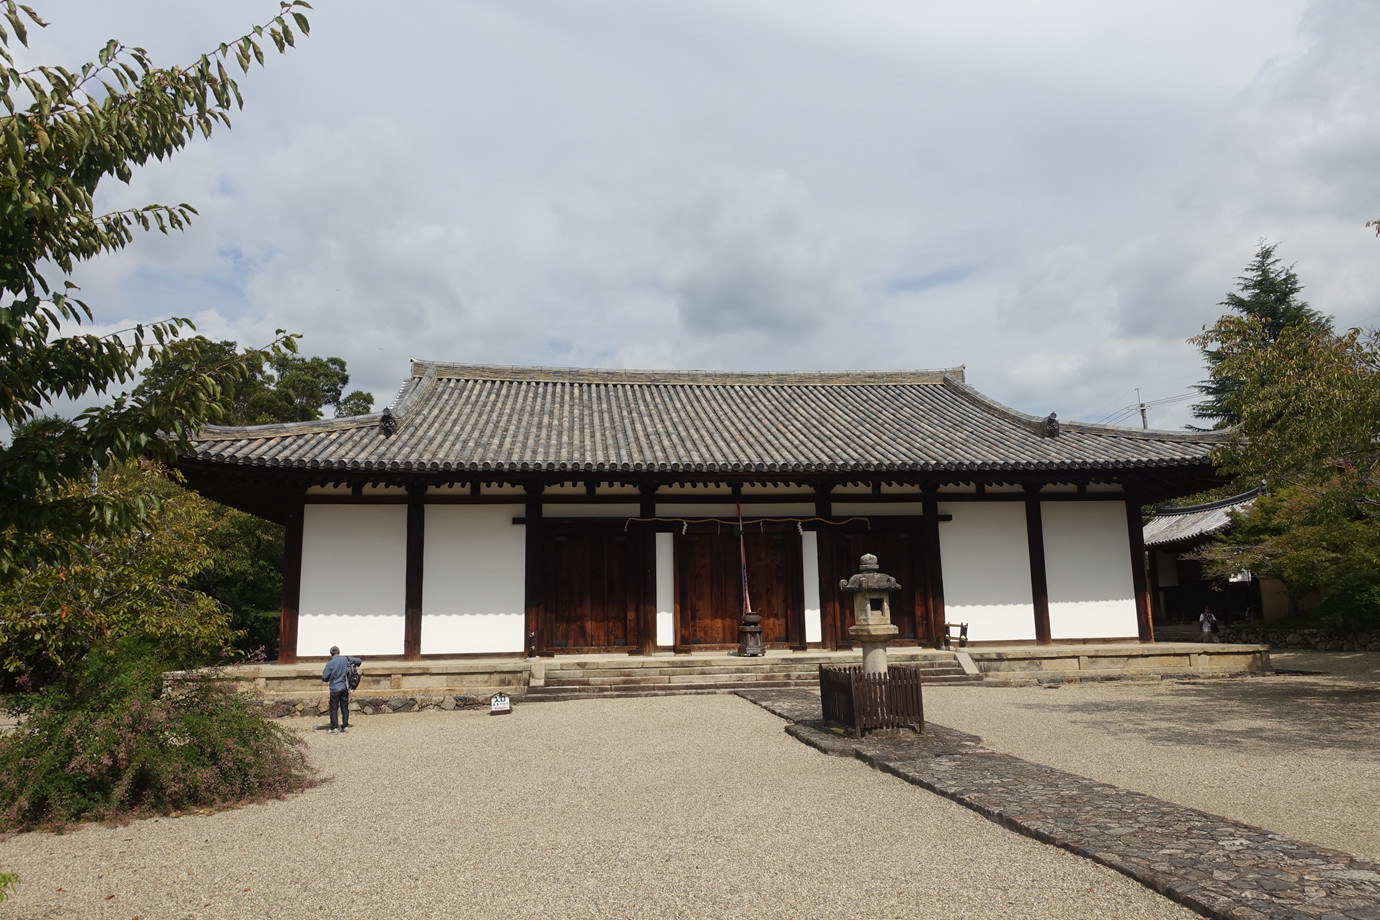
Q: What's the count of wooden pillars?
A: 8